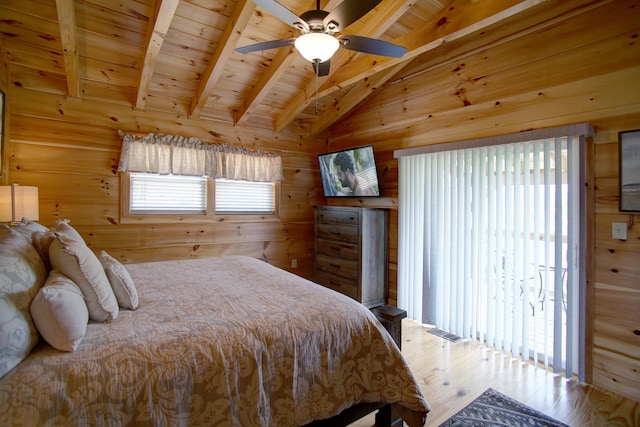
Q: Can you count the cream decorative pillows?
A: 3